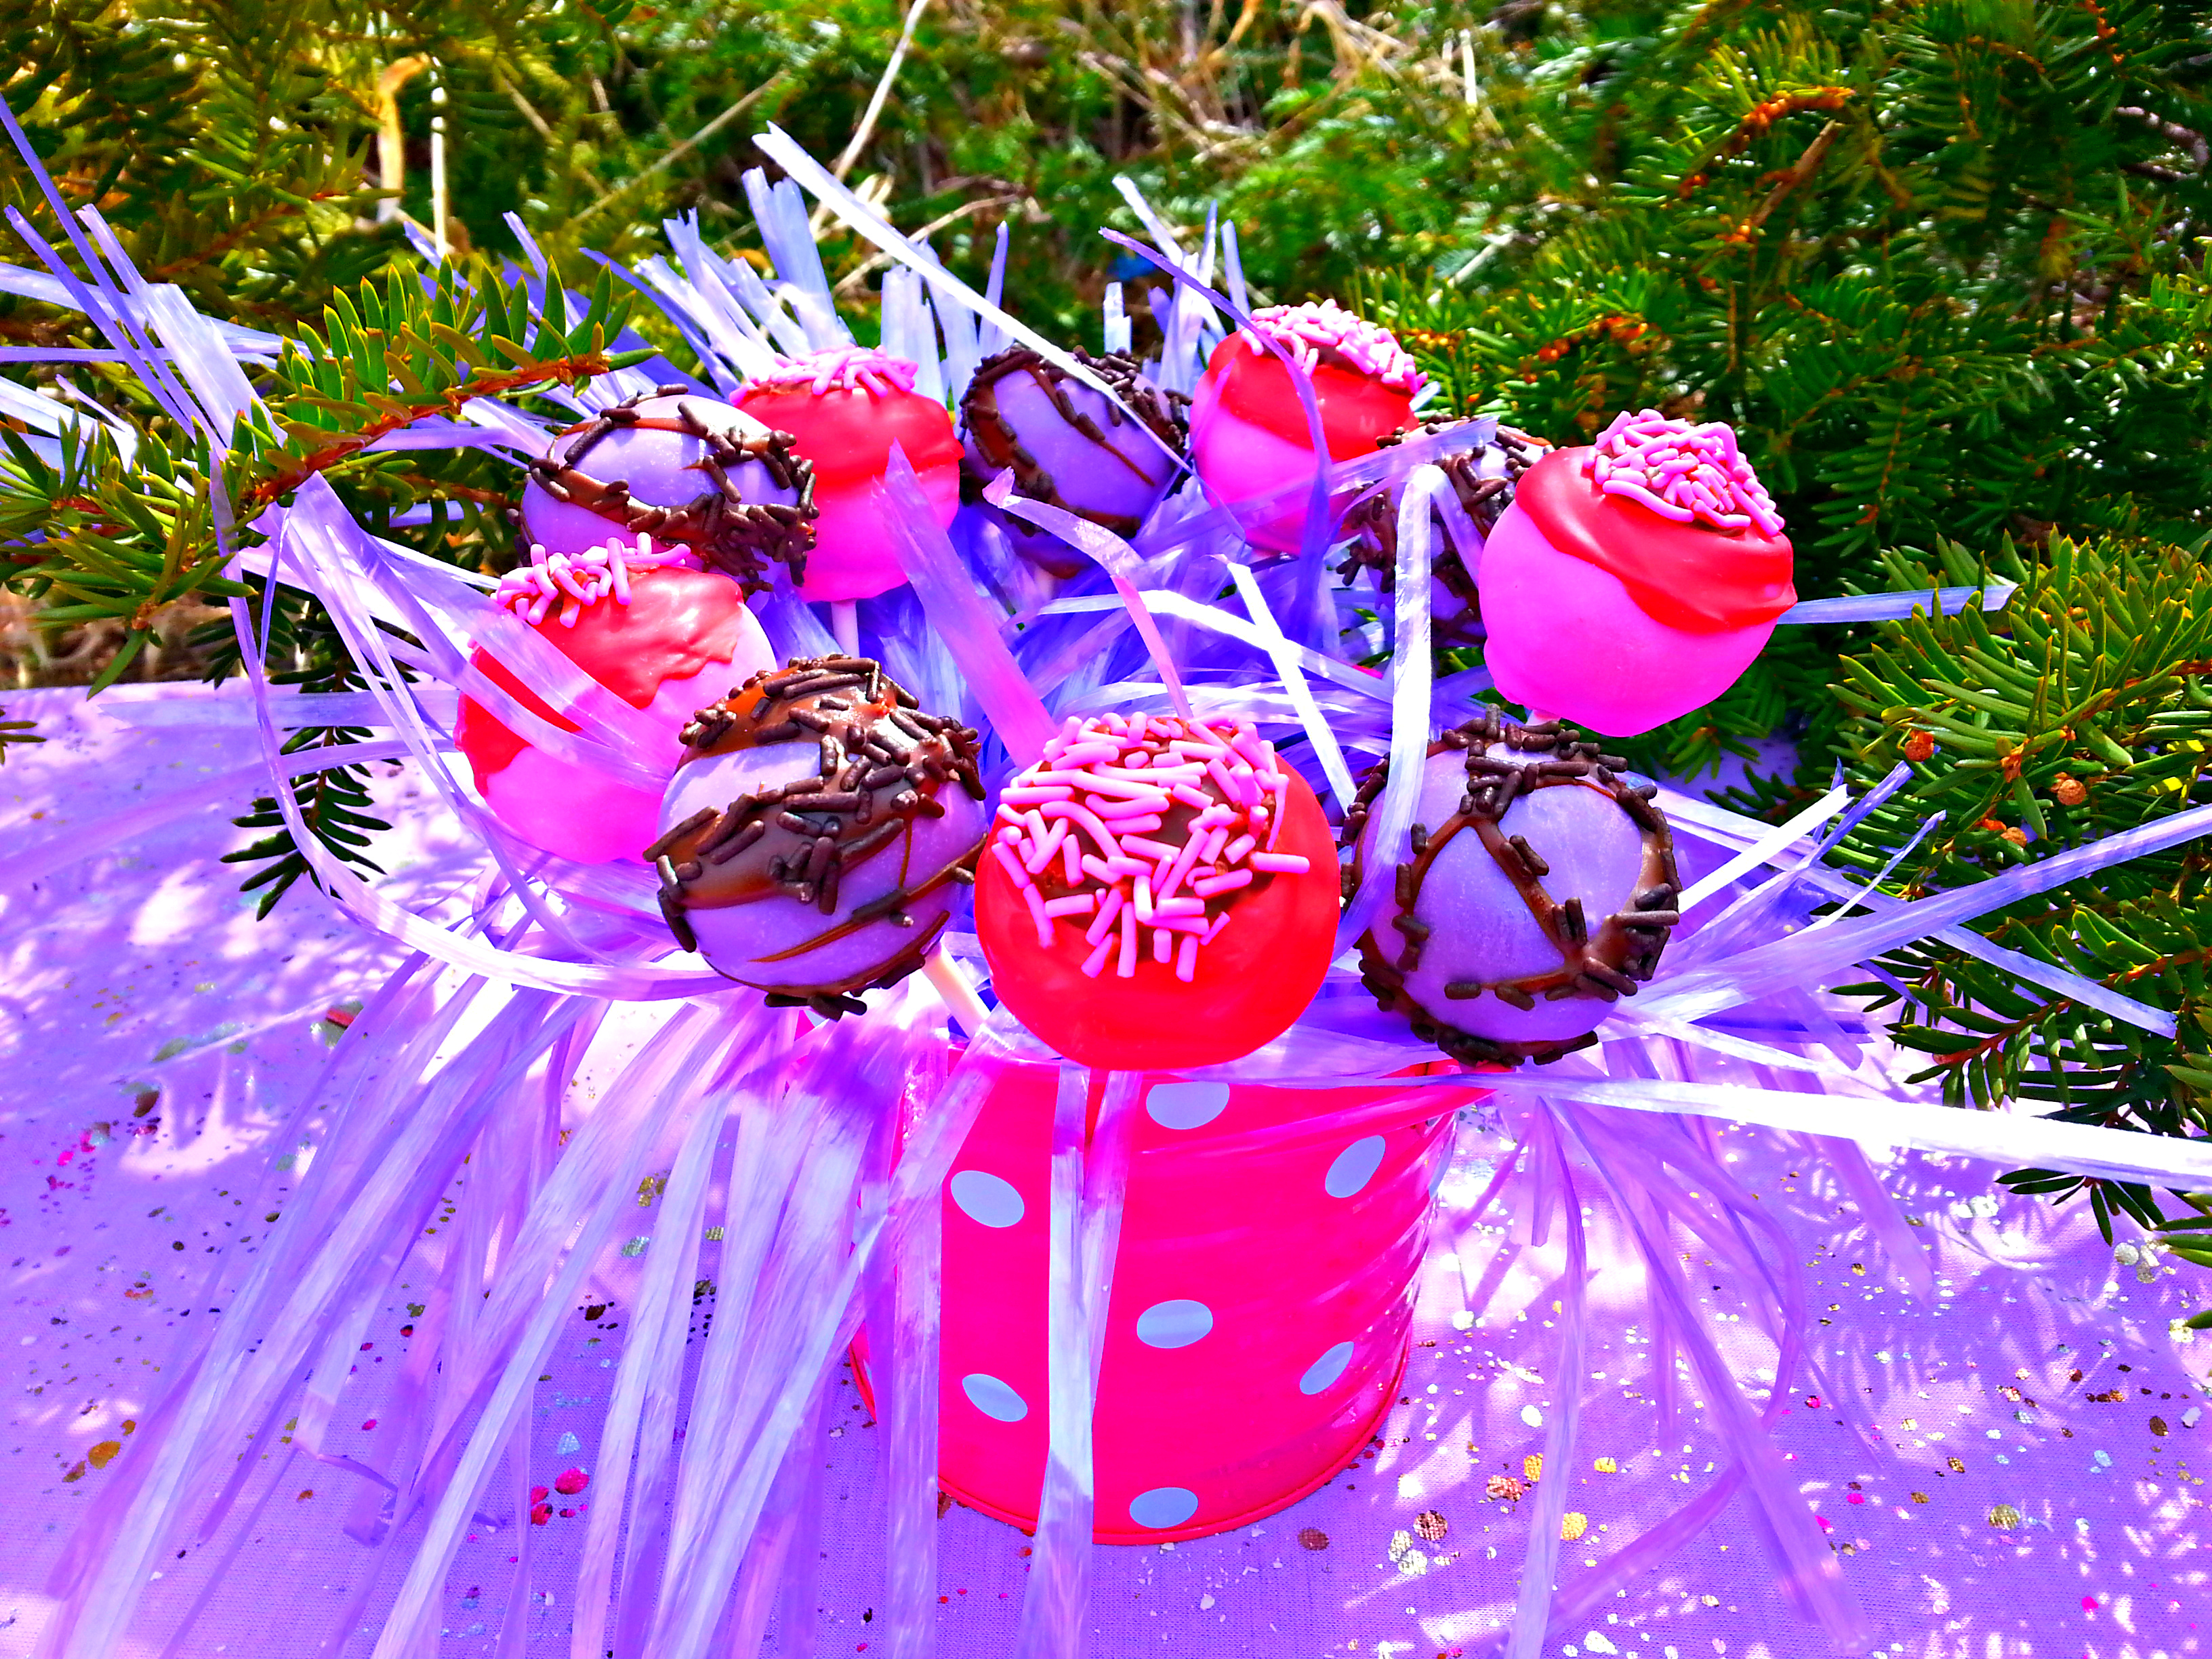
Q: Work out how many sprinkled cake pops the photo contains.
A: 10